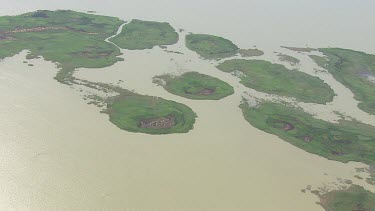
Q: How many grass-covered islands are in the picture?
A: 9